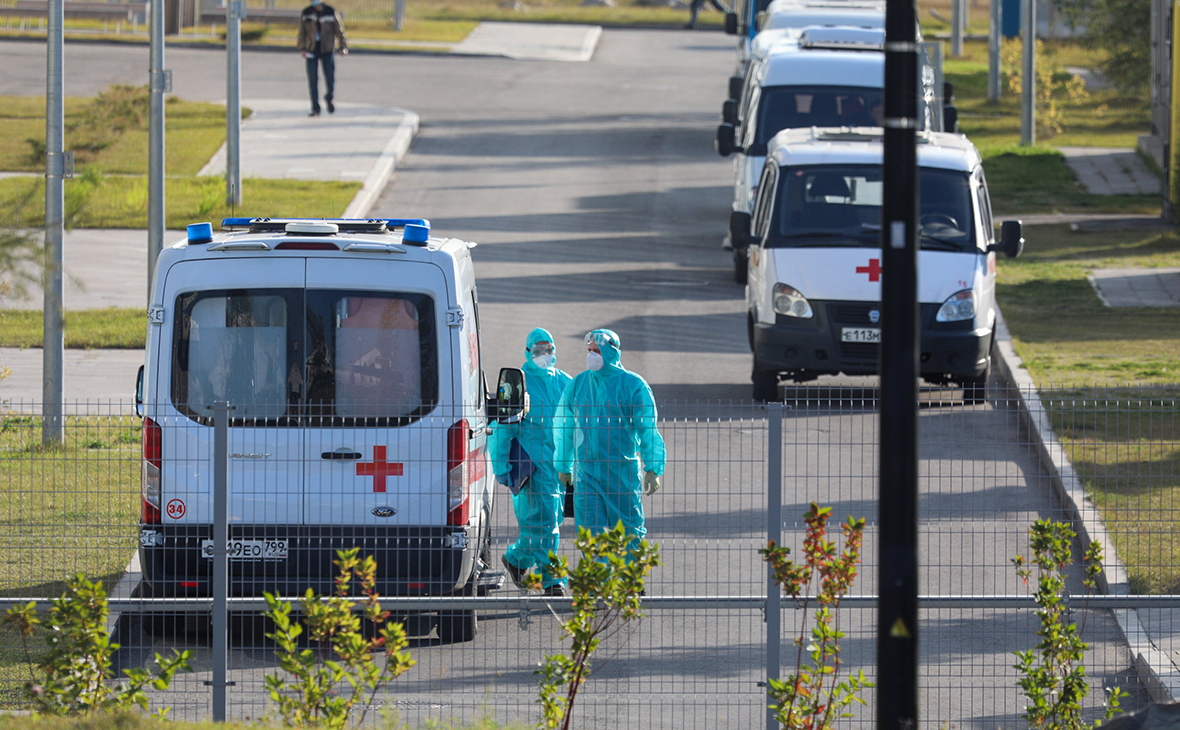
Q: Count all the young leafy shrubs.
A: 5